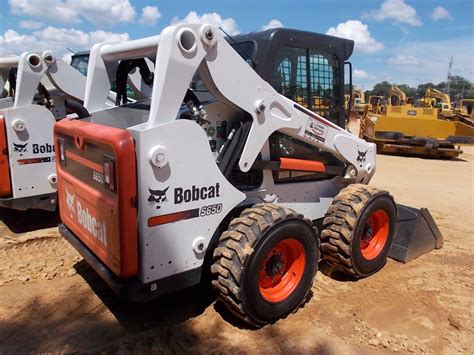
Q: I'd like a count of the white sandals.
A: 0